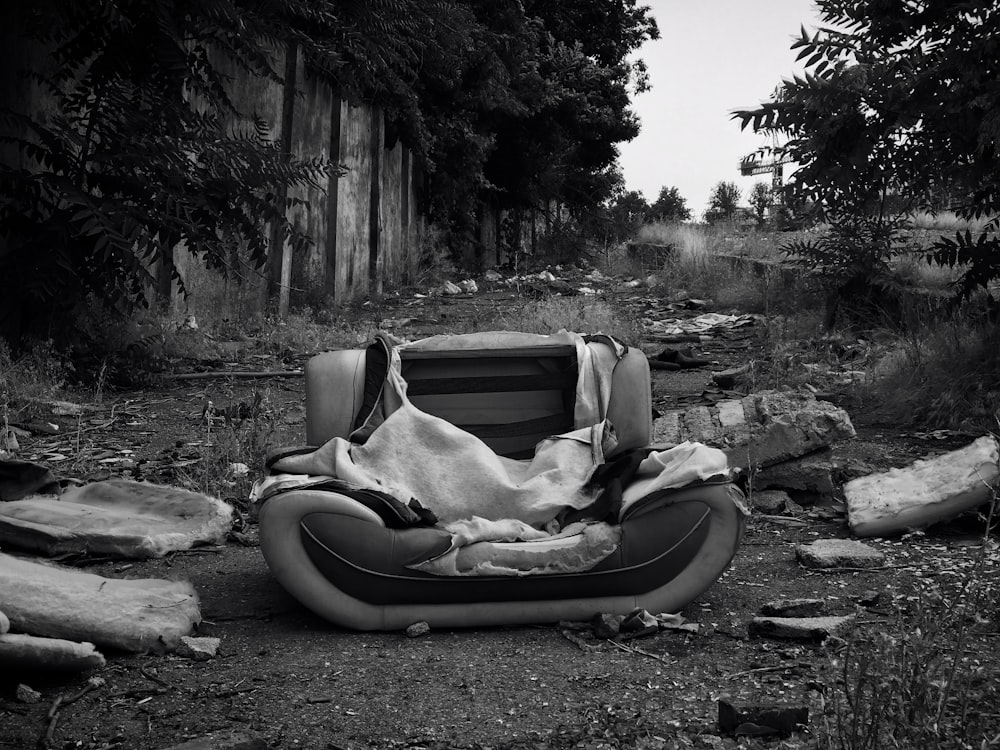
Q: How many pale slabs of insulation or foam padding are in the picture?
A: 4